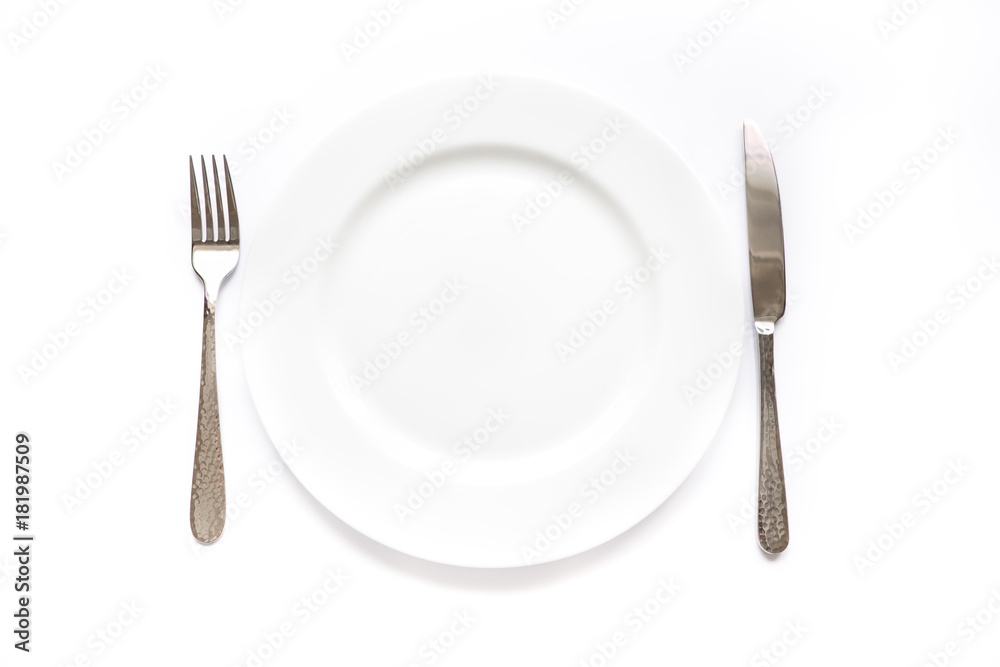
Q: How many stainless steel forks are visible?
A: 1